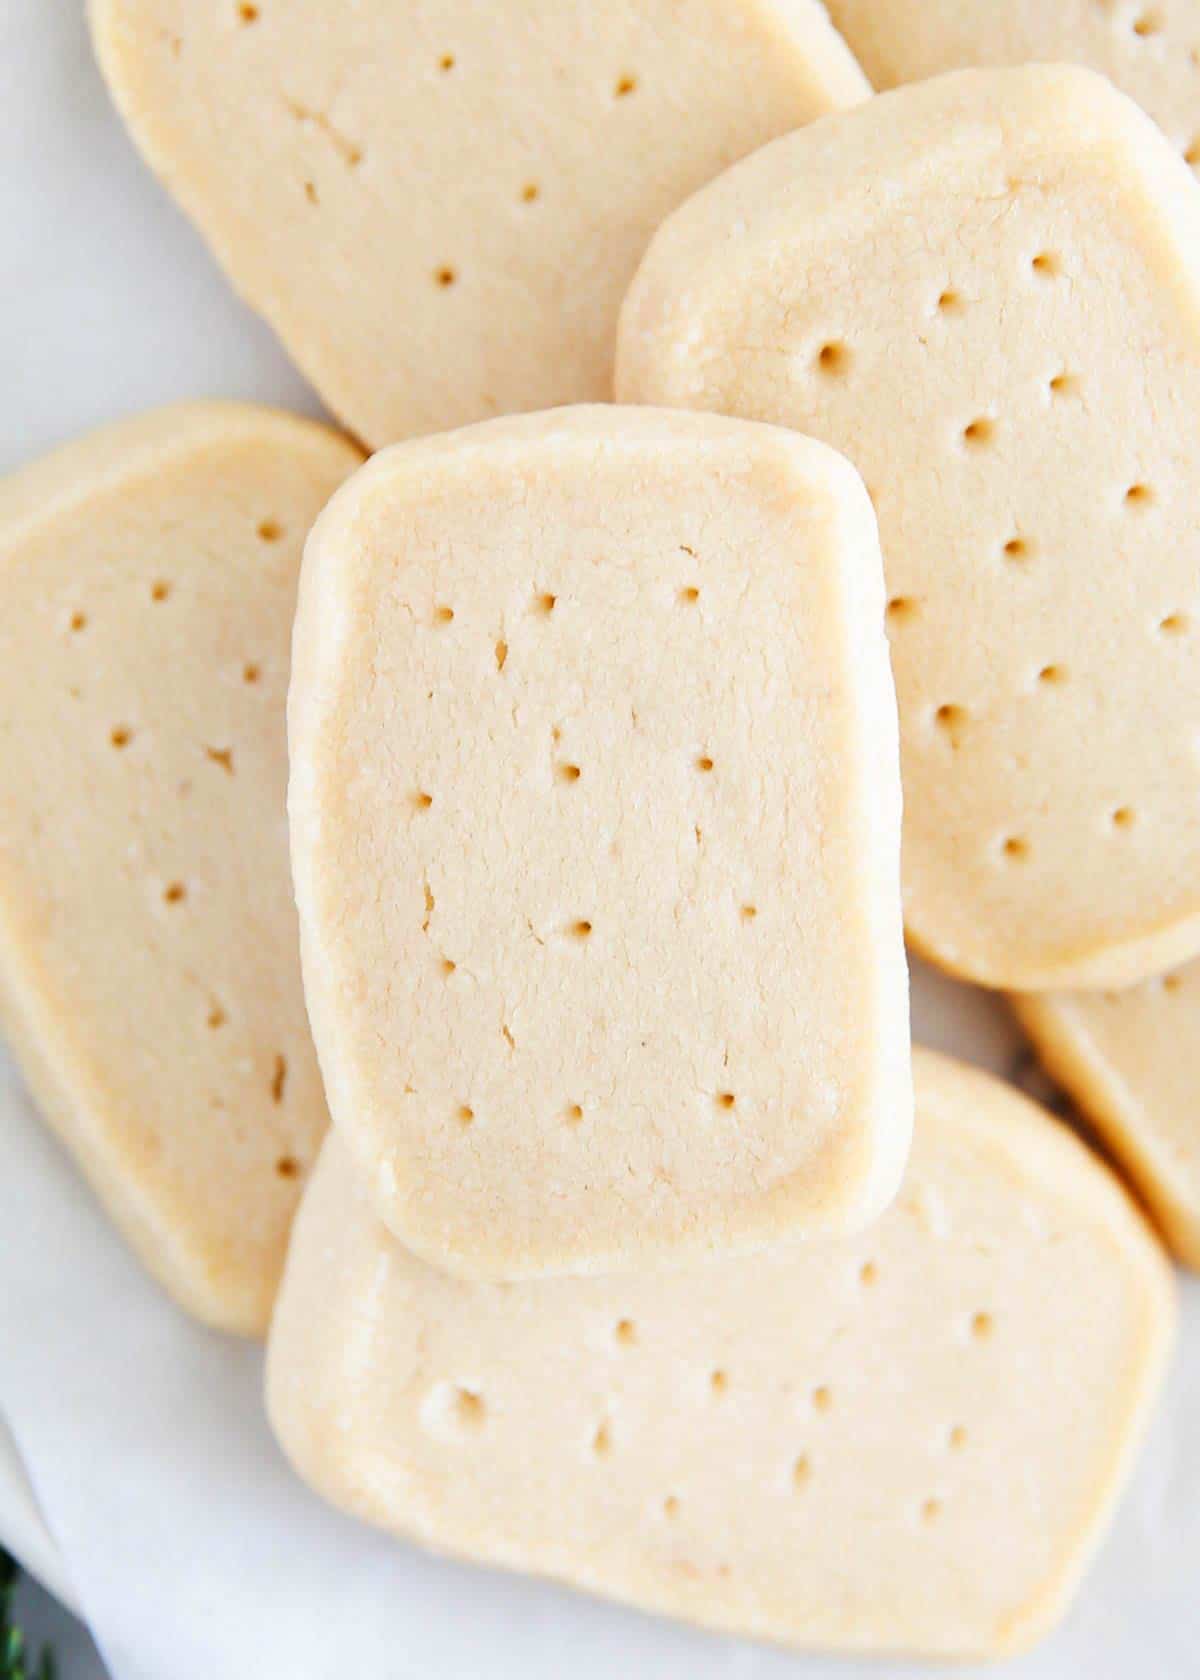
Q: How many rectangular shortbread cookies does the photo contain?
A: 7